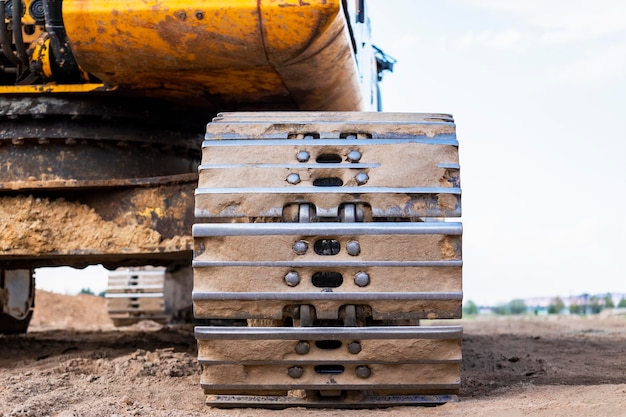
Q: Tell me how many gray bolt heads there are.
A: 12